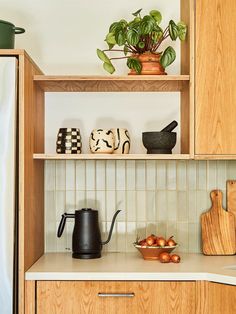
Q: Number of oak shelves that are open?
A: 2